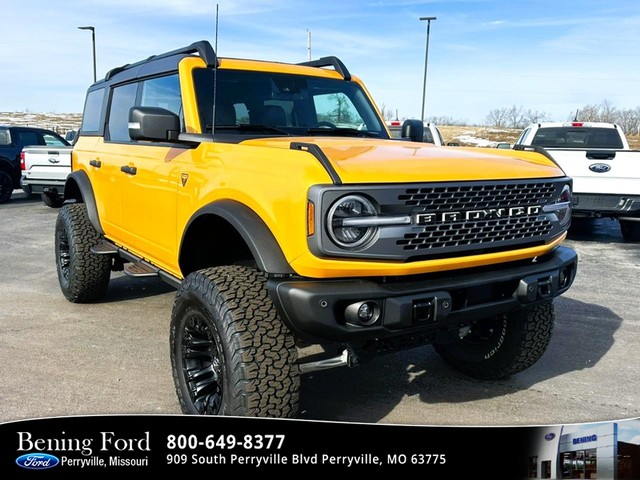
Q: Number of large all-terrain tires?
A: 3